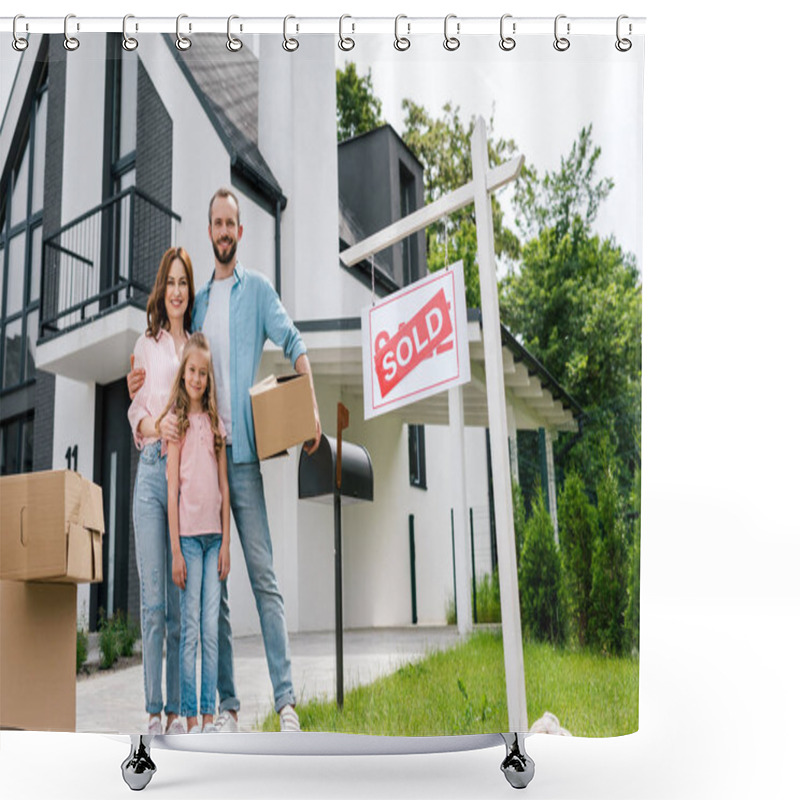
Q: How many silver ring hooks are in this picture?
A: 12